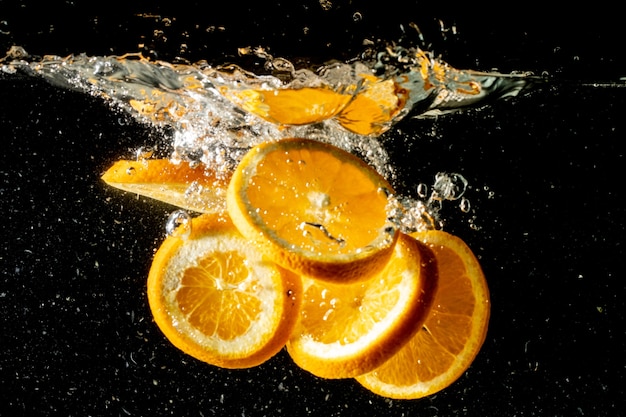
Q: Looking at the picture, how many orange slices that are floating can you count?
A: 5